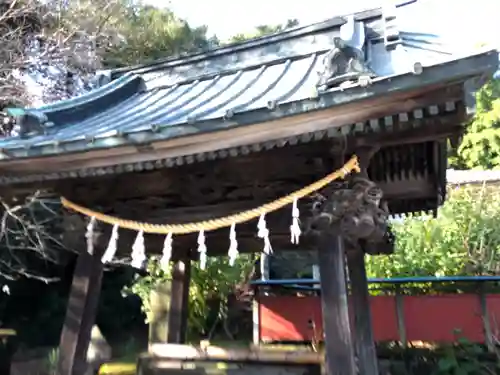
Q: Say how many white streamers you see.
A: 8